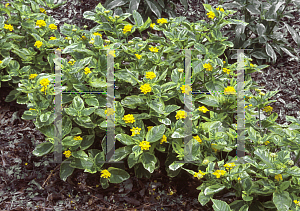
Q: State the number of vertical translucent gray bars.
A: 4